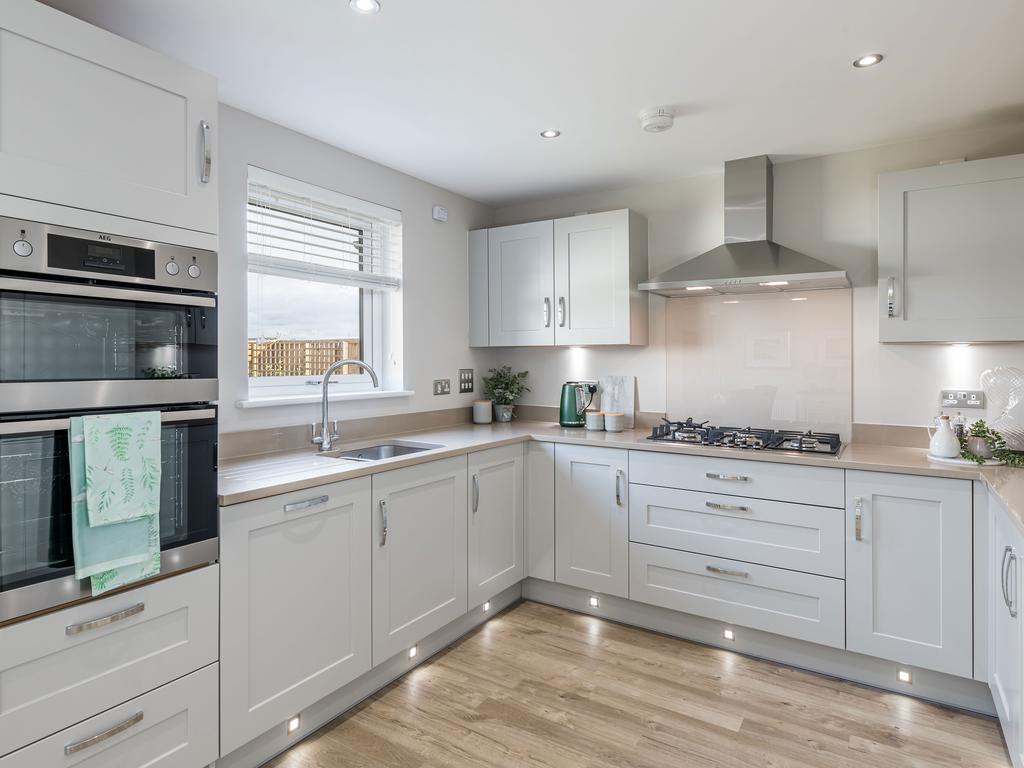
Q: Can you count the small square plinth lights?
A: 6